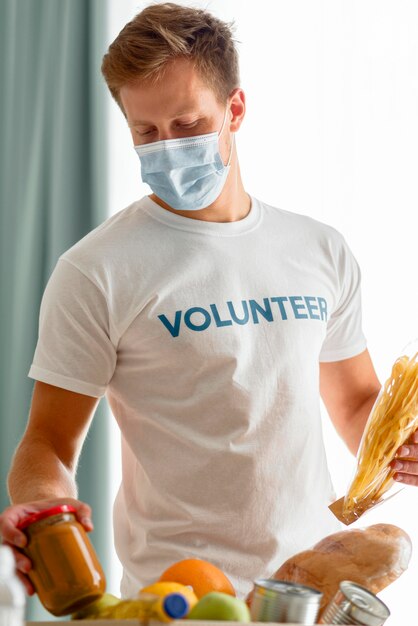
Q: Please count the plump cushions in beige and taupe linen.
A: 0